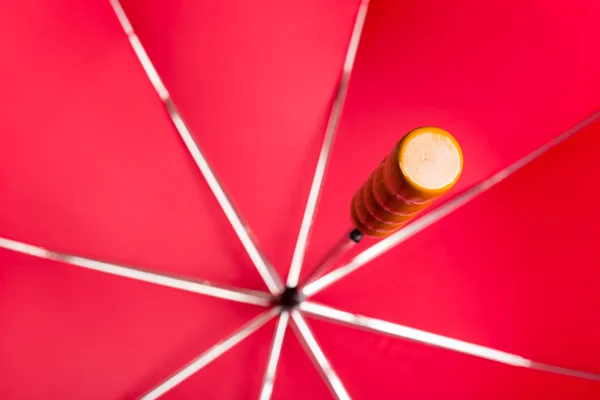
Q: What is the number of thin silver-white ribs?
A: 8